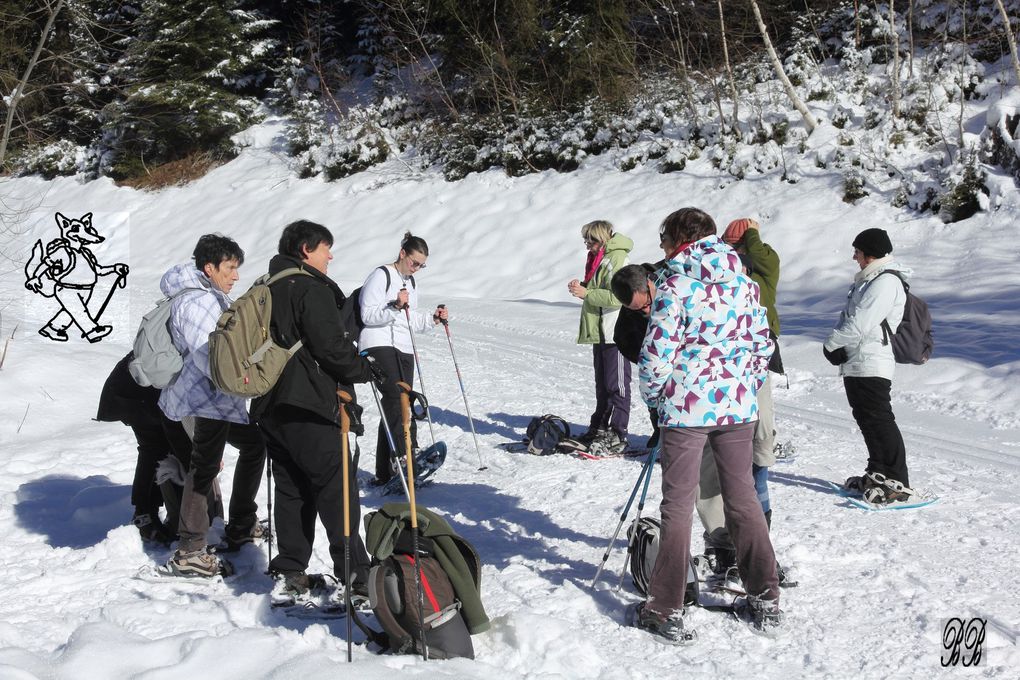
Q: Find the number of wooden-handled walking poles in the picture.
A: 2